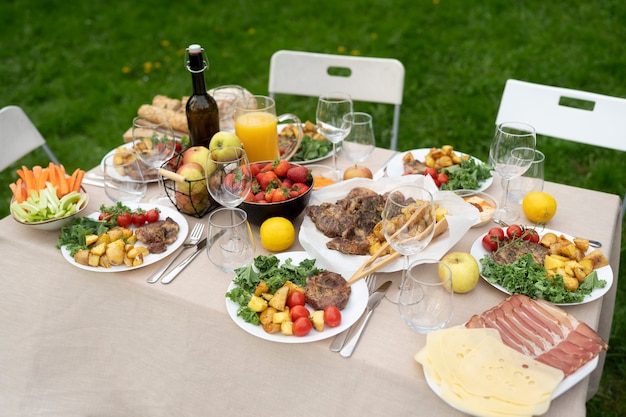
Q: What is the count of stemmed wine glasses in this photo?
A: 5